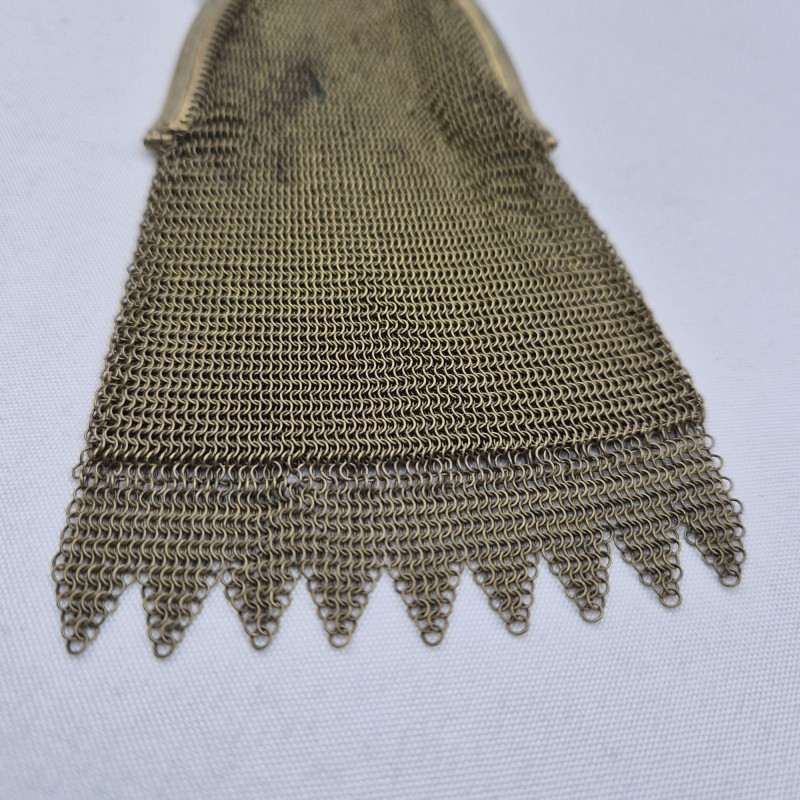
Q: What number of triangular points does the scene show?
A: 9